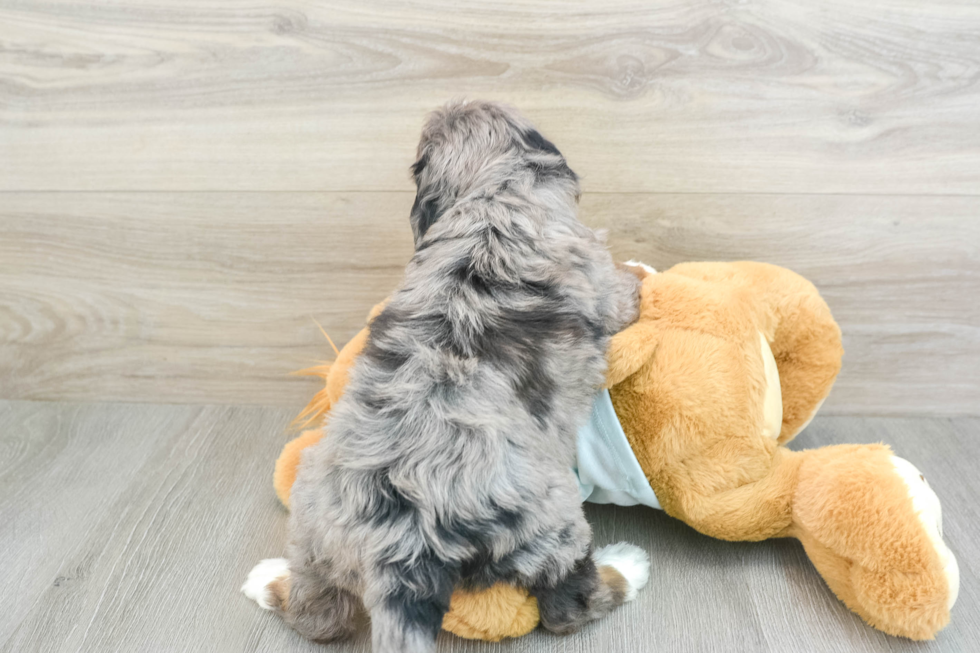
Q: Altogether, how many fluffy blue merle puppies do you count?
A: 1